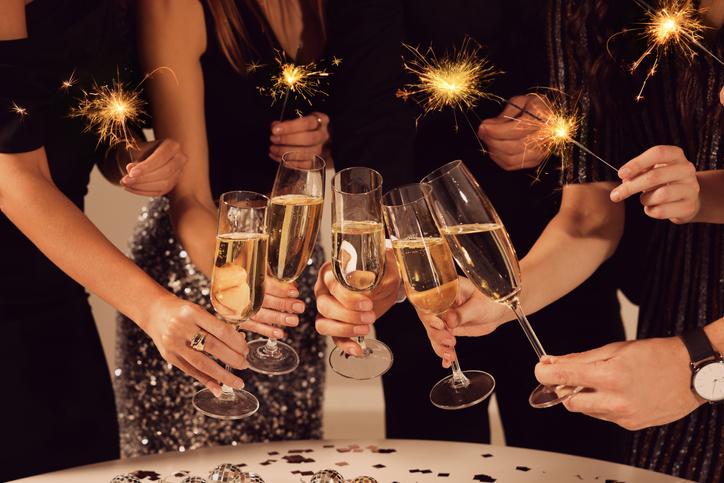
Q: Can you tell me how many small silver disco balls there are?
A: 6